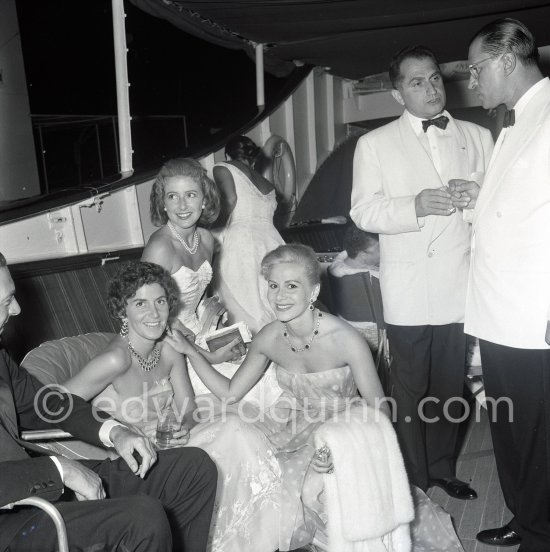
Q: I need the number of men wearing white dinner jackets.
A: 2